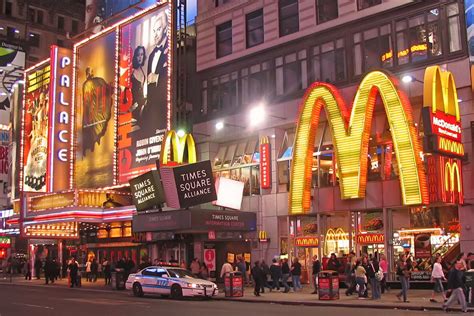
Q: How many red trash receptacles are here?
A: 2